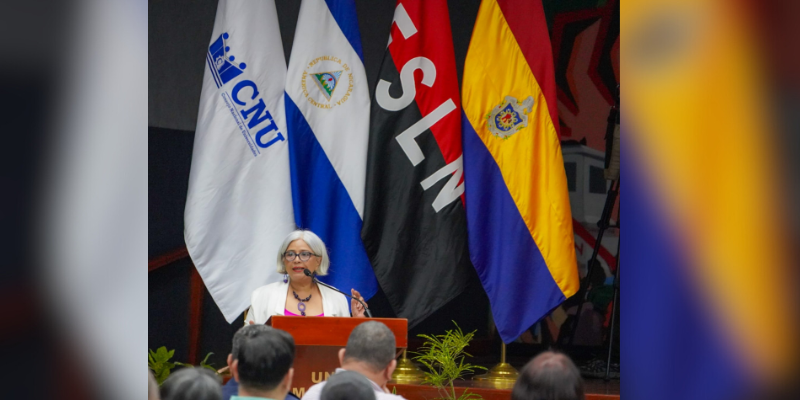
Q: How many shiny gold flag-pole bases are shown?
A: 2